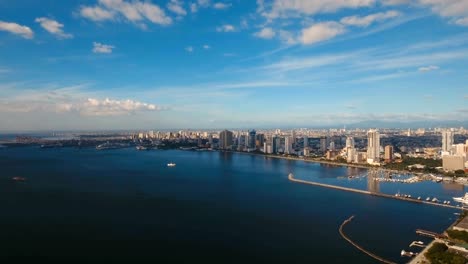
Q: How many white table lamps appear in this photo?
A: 0